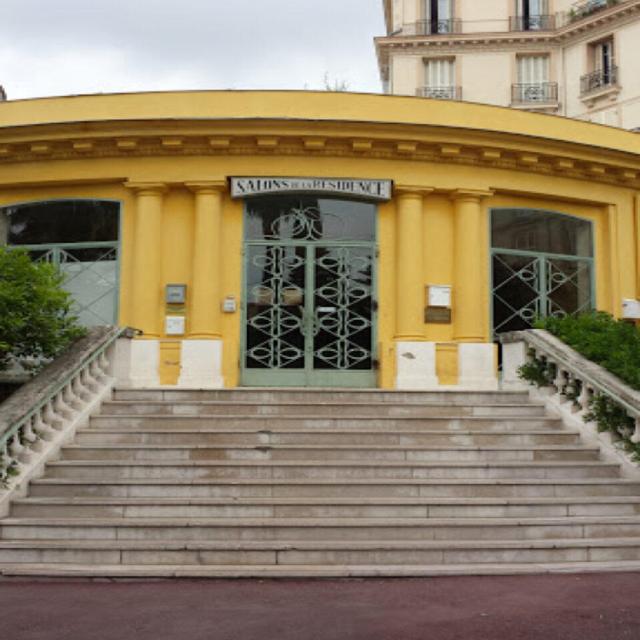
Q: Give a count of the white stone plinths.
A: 4